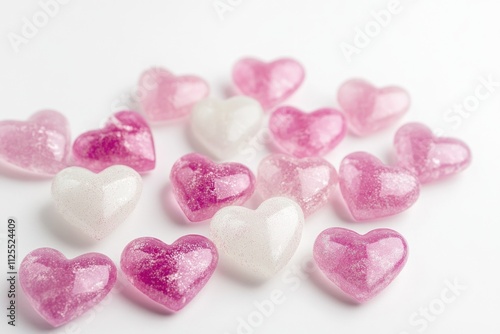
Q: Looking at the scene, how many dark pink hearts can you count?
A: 3